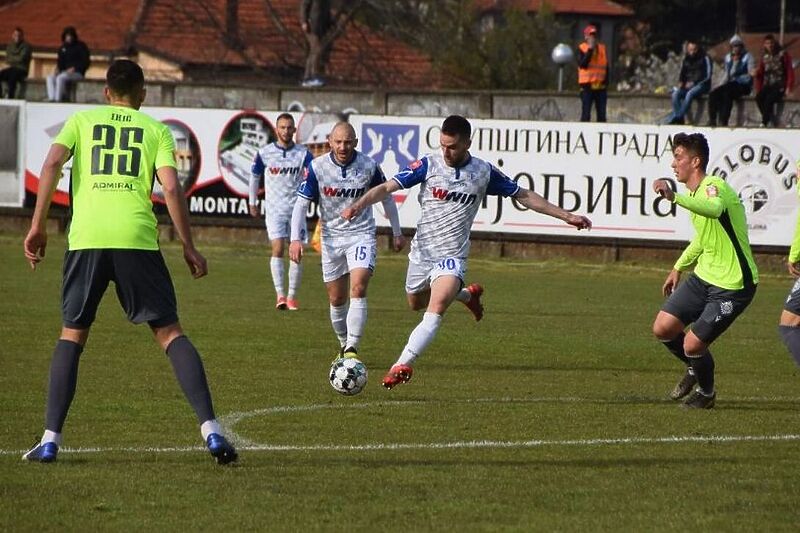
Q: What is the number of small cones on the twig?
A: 0